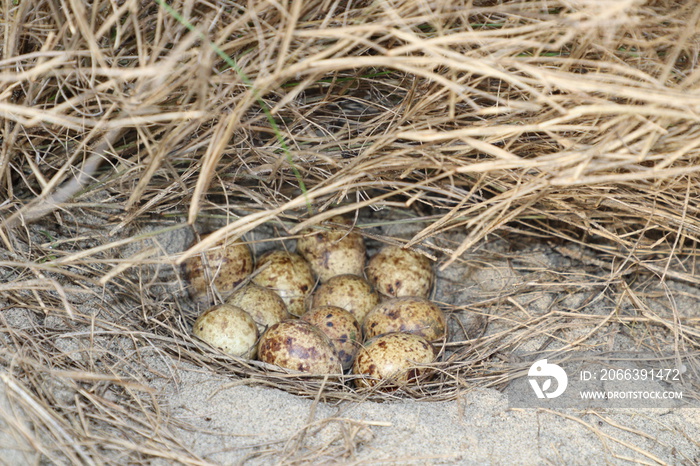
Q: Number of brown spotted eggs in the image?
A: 11